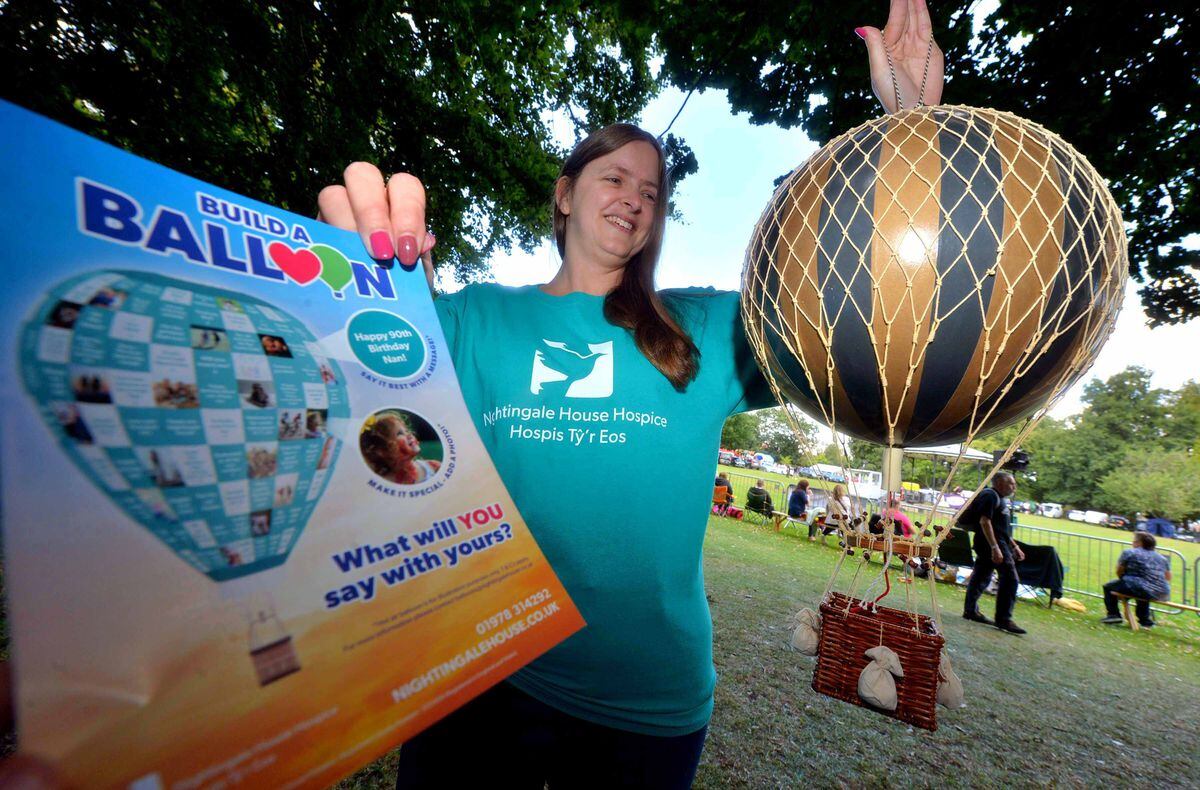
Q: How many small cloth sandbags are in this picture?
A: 3